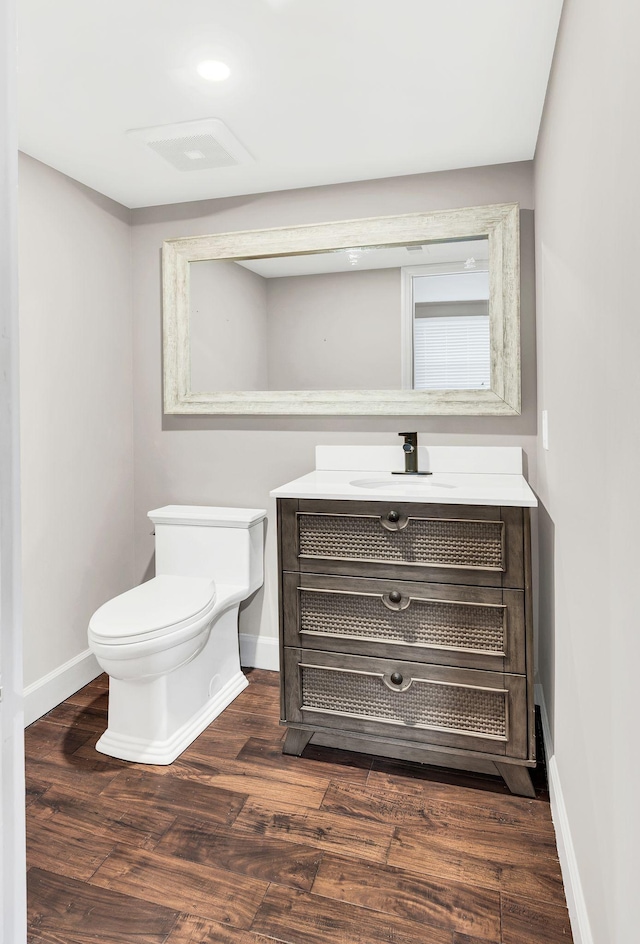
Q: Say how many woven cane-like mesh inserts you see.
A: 3